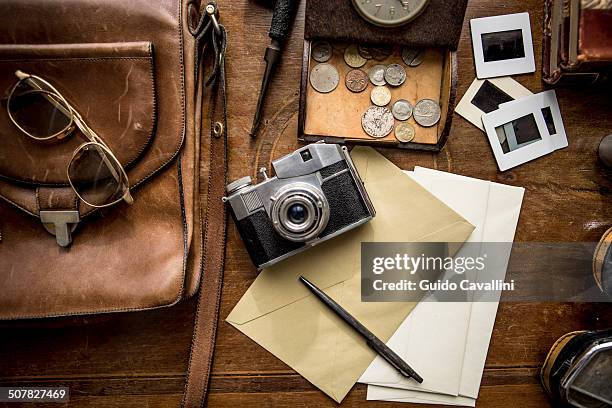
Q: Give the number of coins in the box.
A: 14